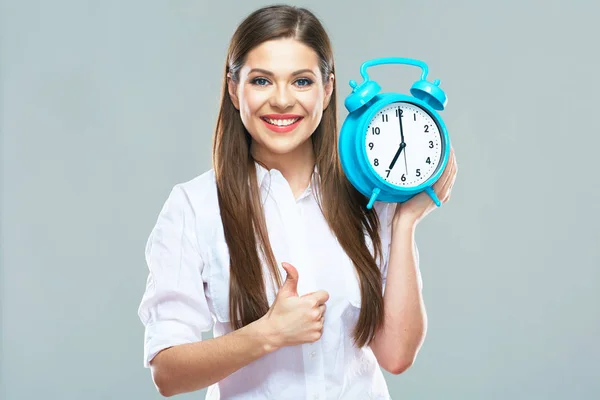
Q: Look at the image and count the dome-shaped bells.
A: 2